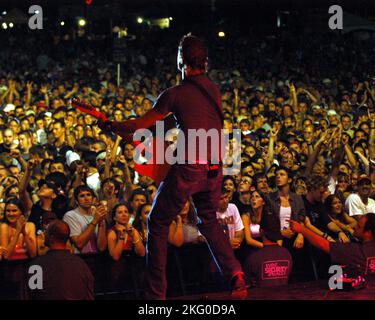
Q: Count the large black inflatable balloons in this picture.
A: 0